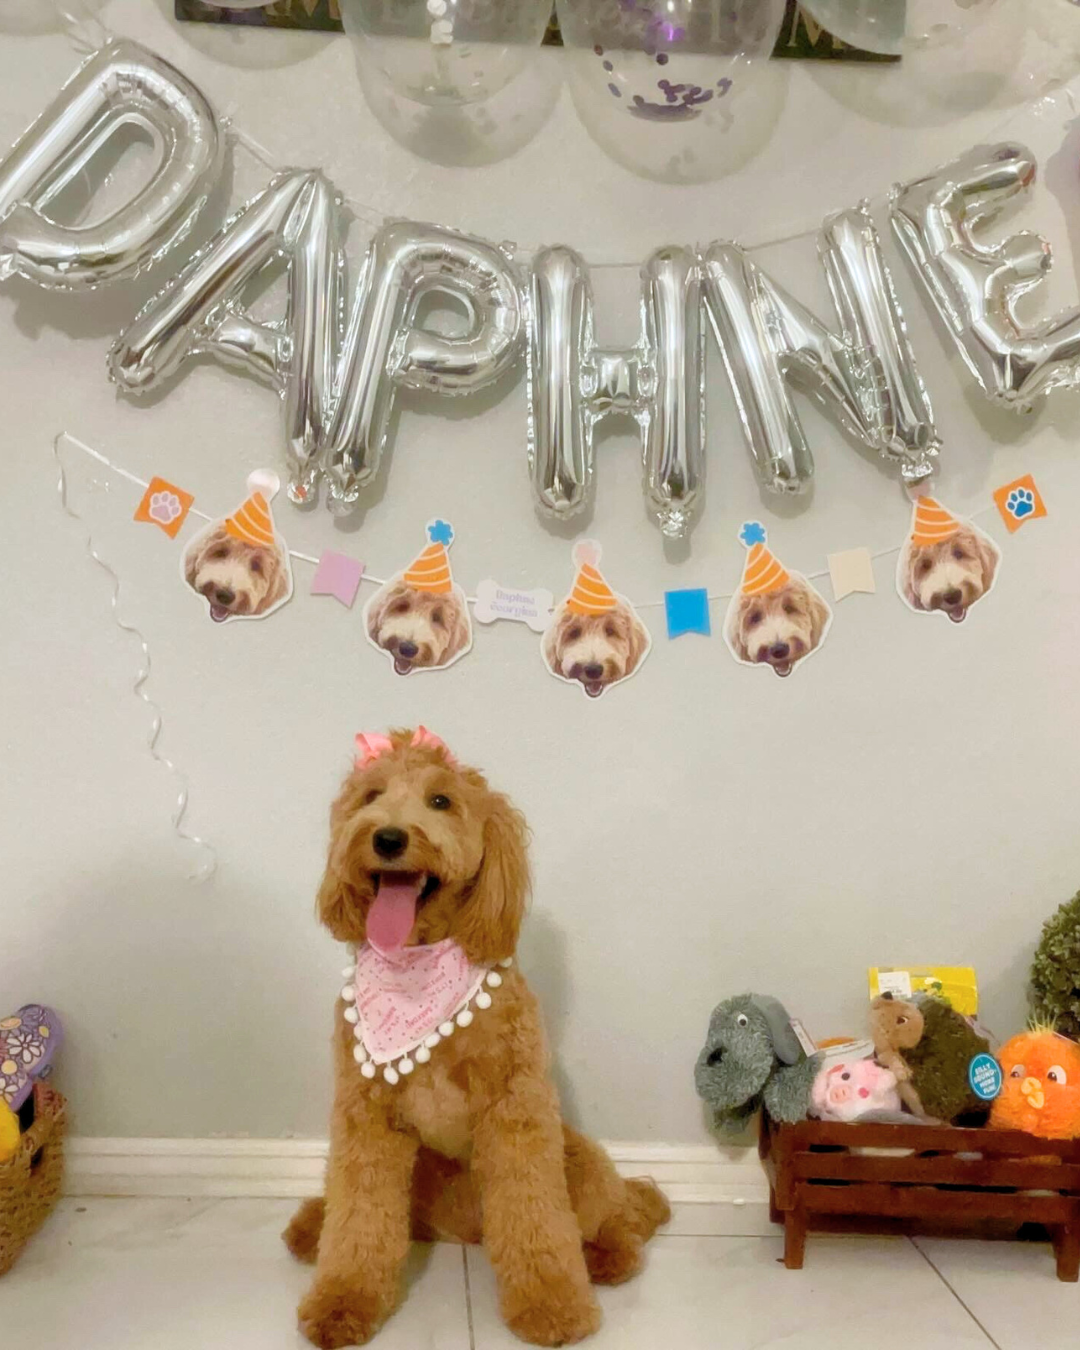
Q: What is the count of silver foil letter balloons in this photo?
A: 6